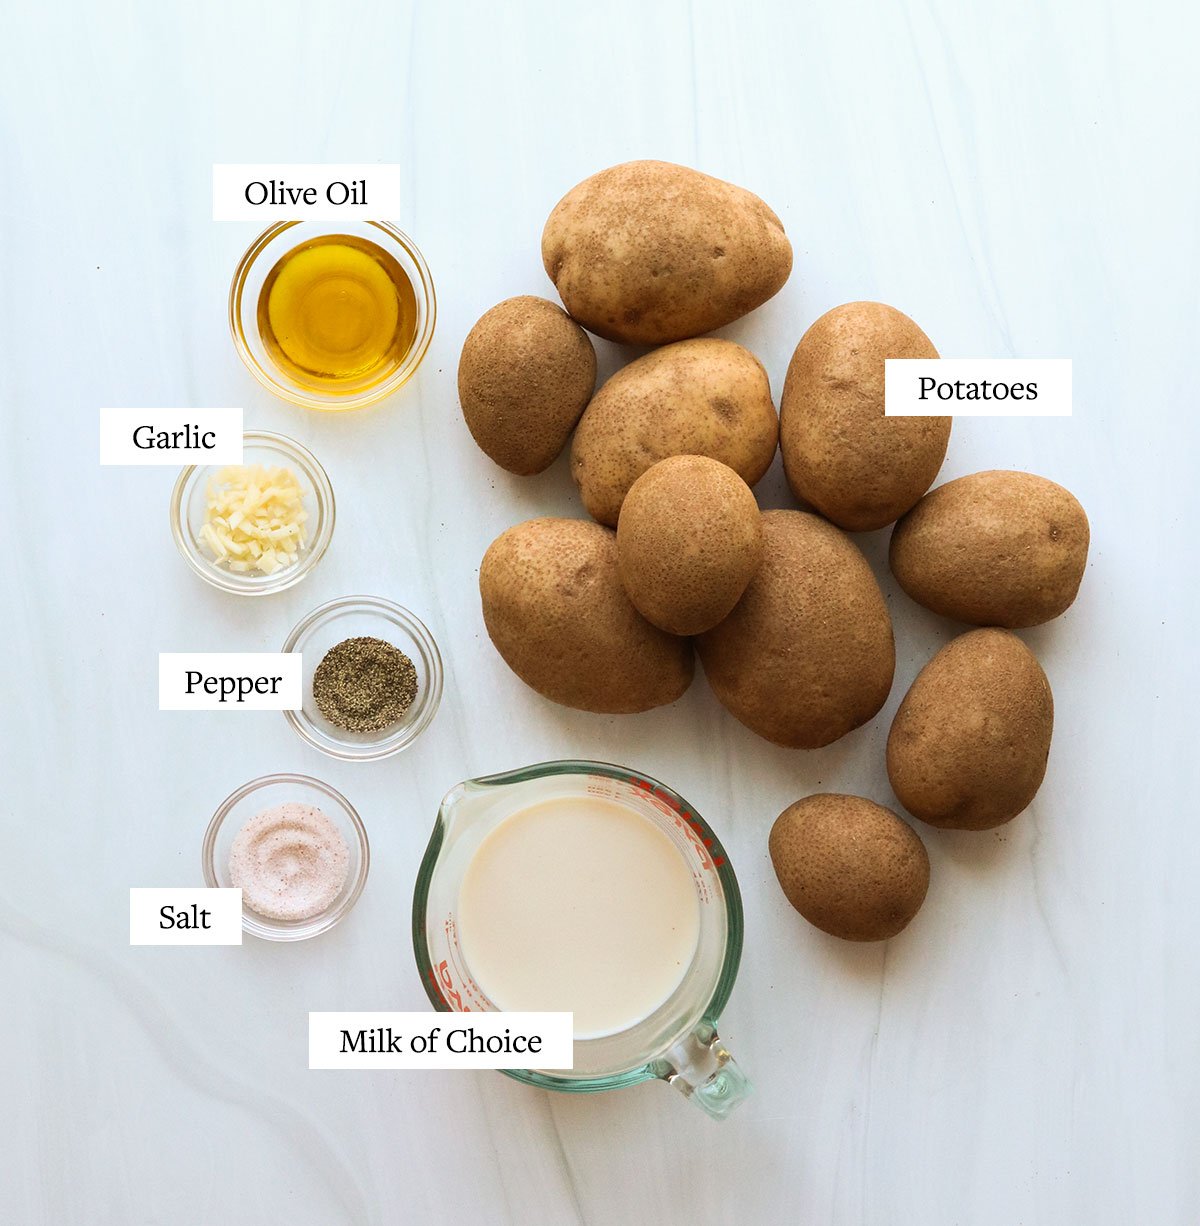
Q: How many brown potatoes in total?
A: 10